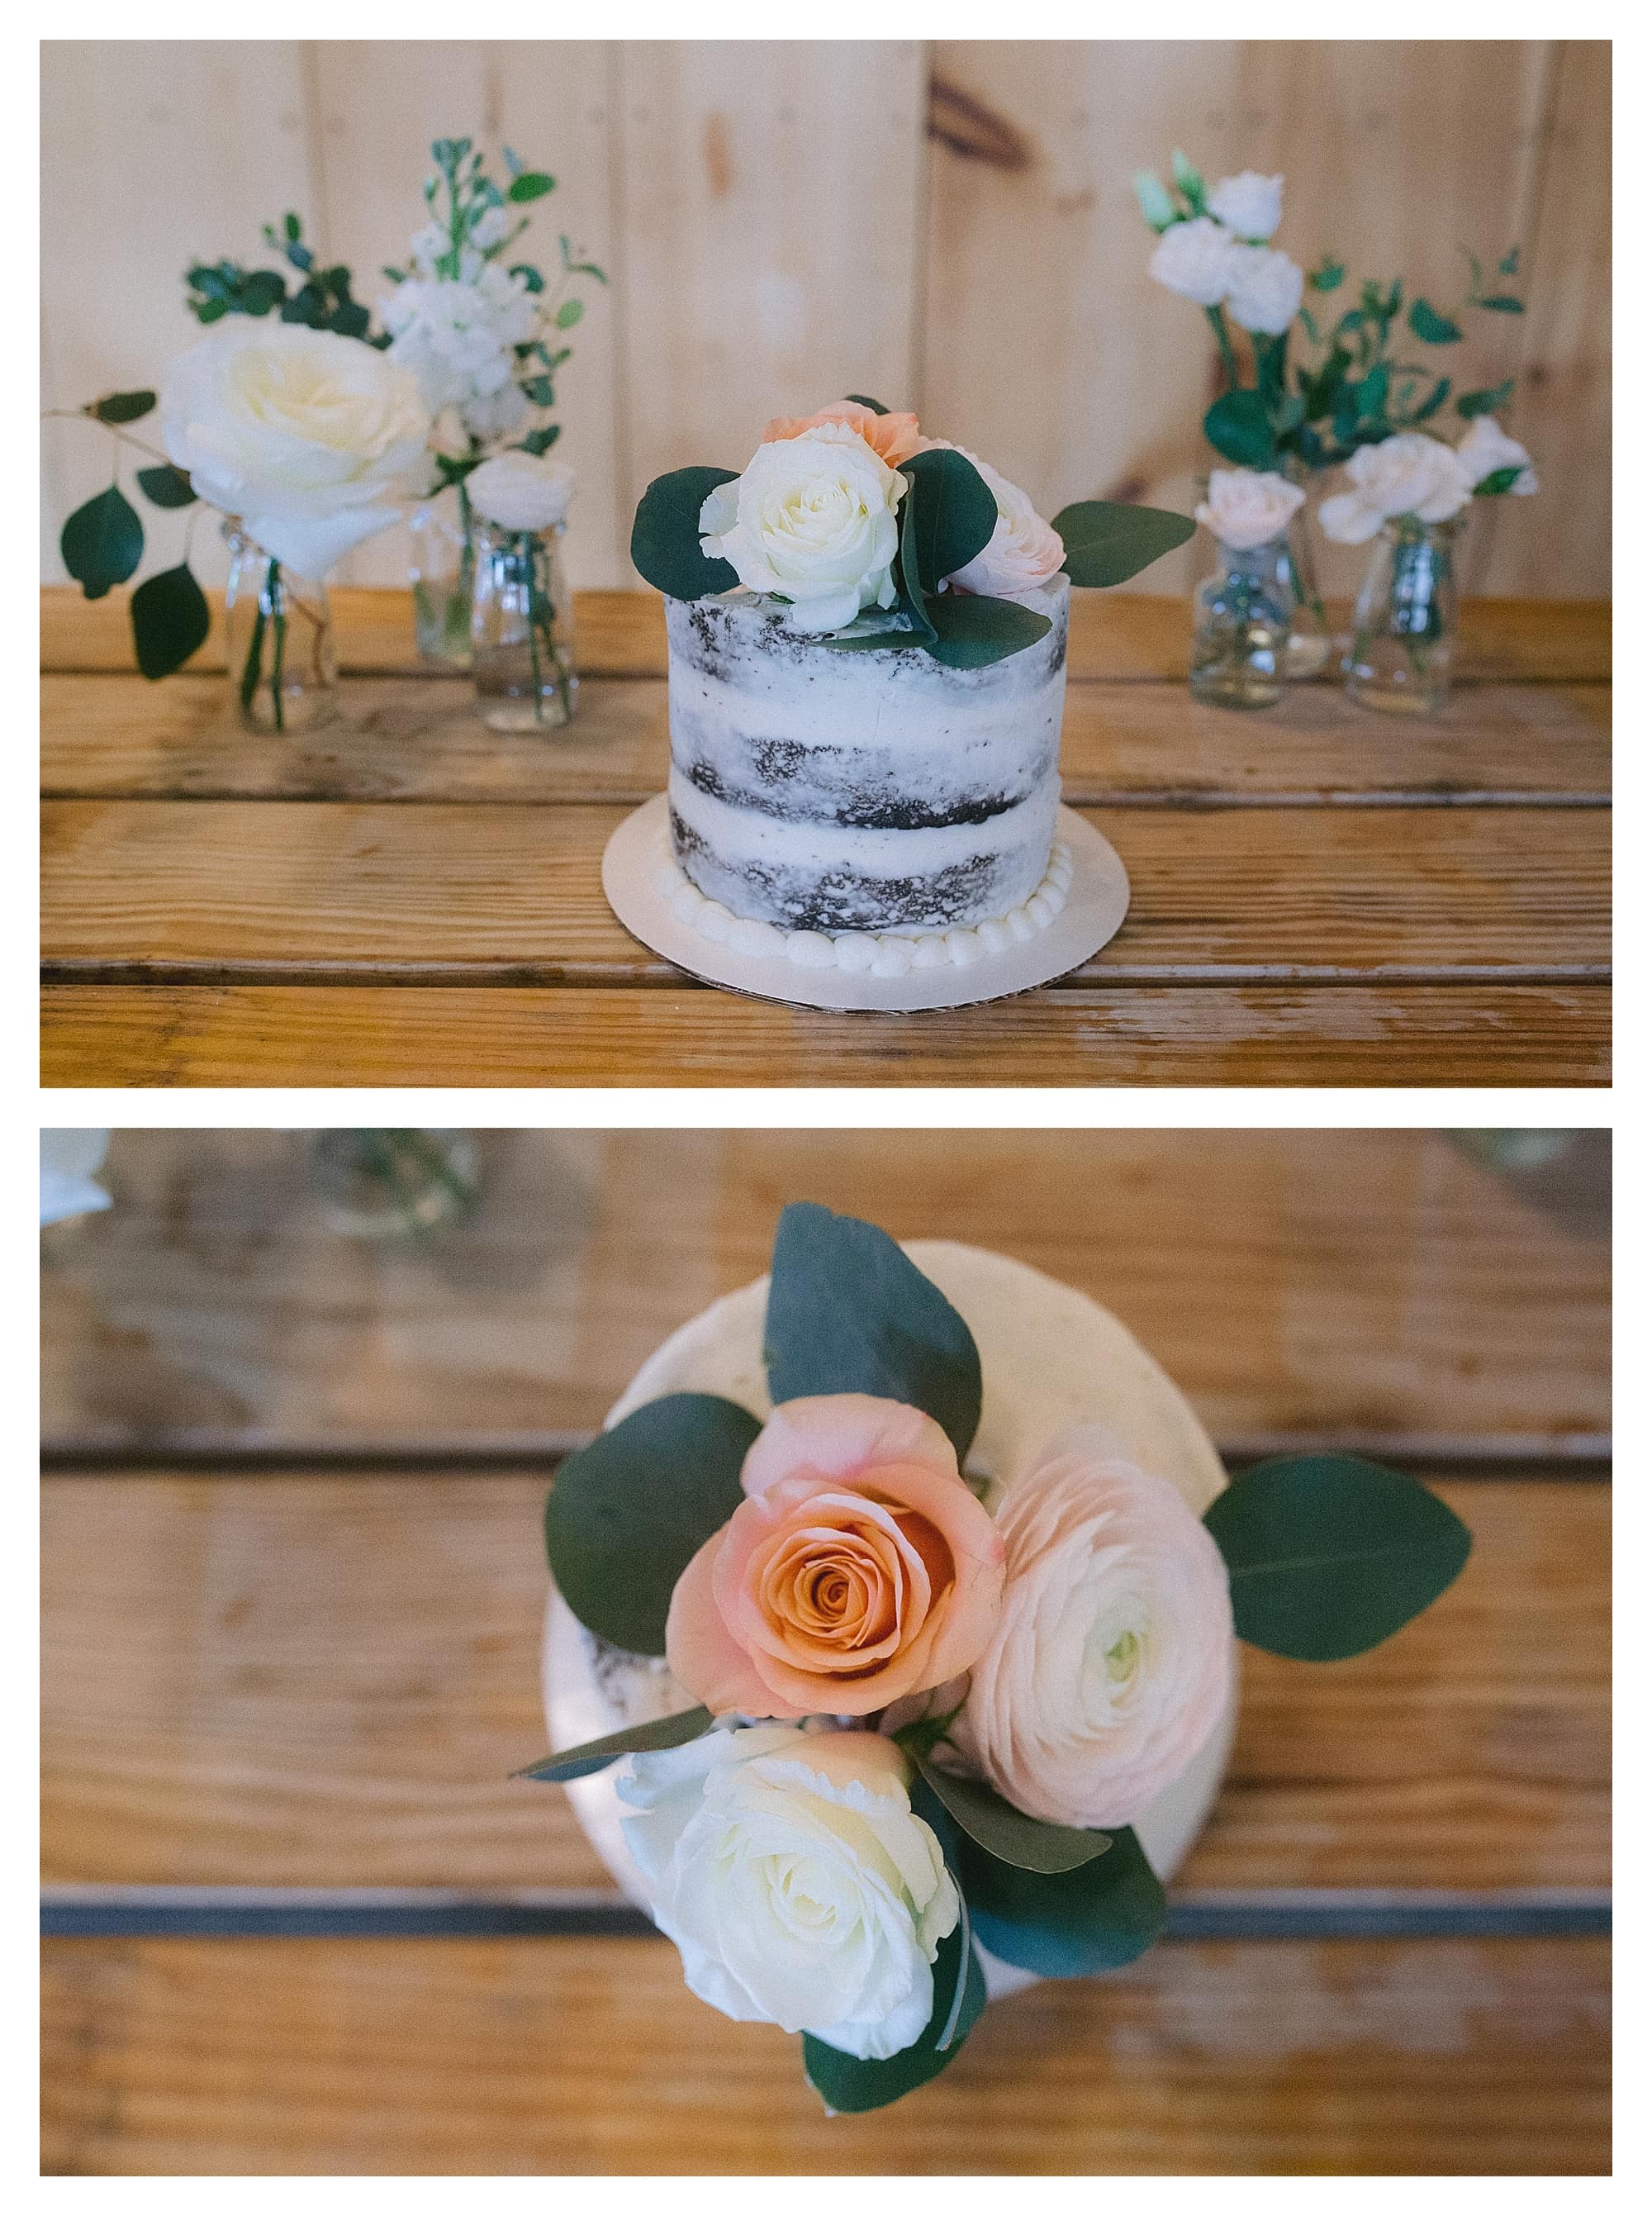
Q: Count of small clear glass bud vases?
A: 6